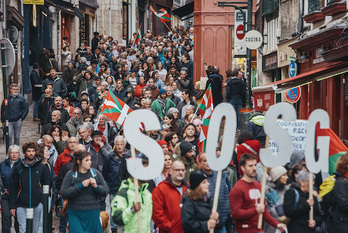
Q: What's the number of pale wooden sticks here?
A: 4